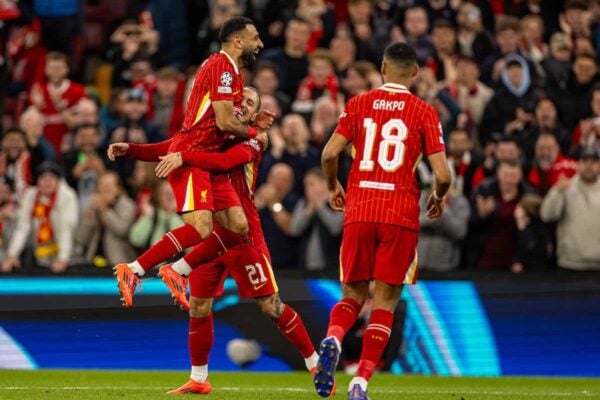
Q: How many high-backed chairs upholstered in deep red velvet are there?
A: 0